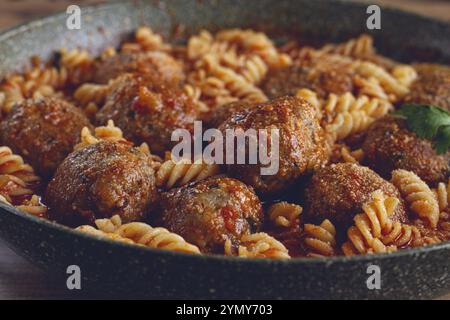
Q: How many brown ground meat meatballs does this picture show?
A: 11